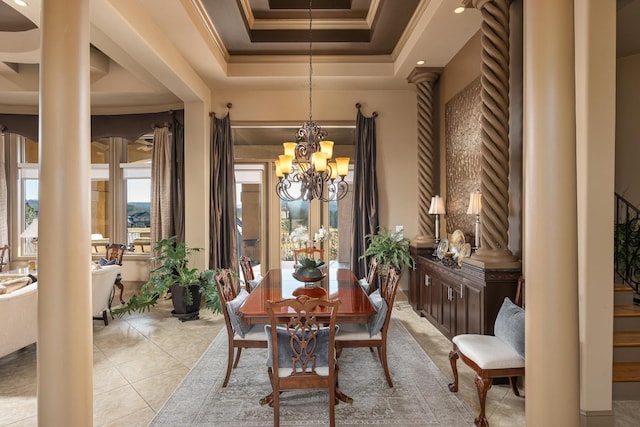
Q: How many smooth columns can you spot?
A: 2